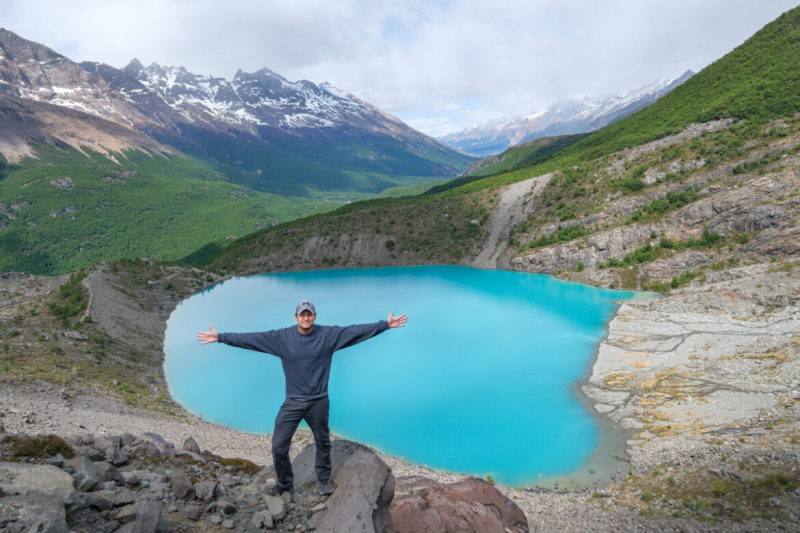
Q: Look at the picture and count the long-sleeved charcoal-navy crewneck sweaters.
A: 1